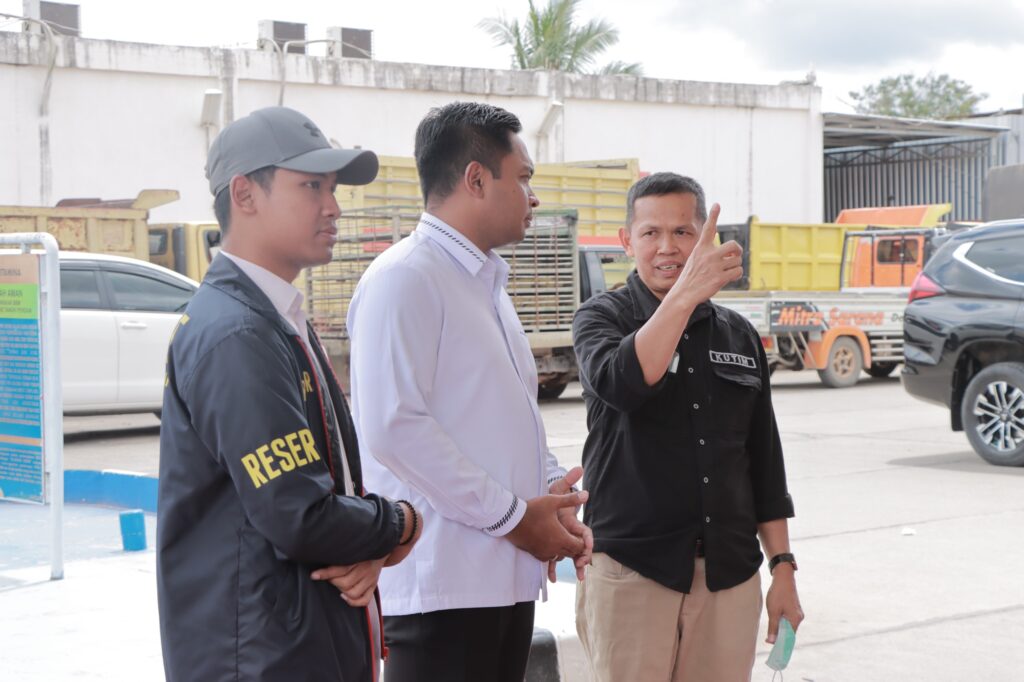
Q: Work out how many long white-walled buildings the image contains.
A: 1